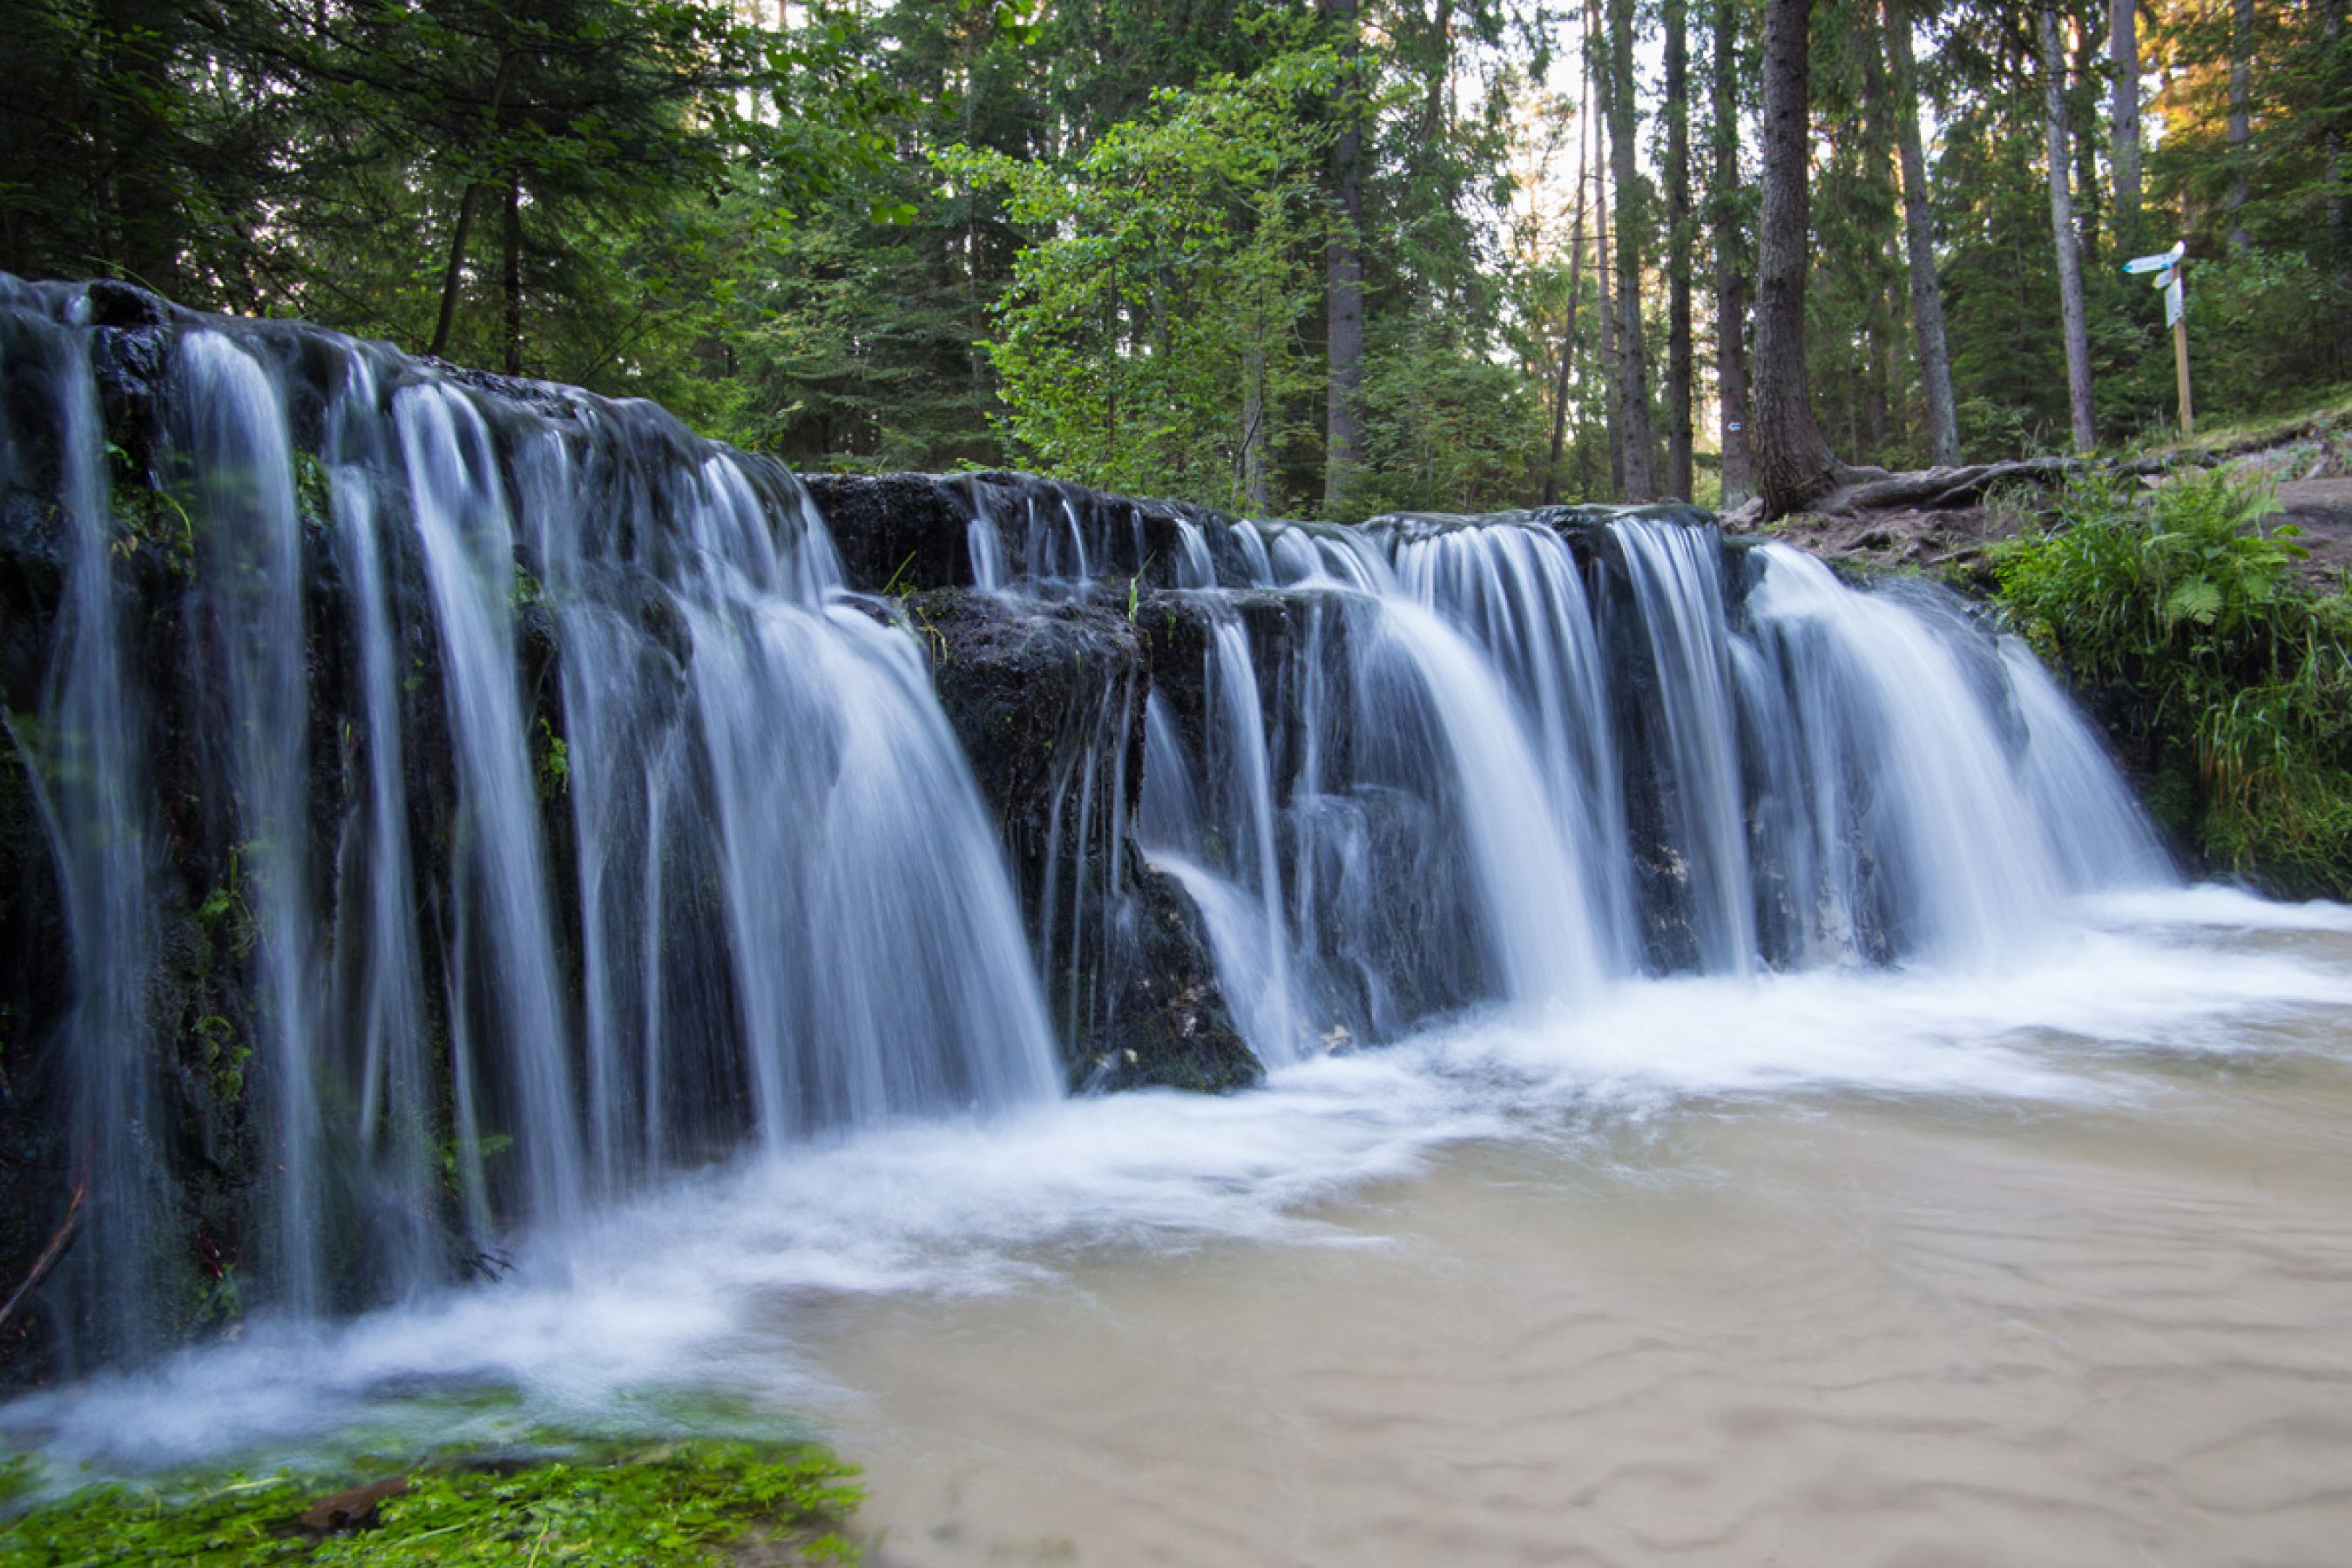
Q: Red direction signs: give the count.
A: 0